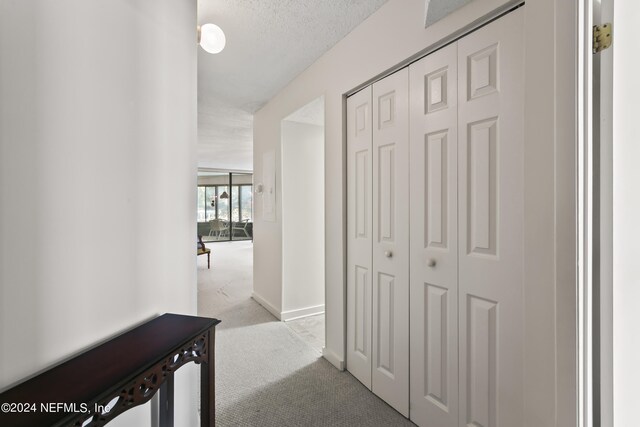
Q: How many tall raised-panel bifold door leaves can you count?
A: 4